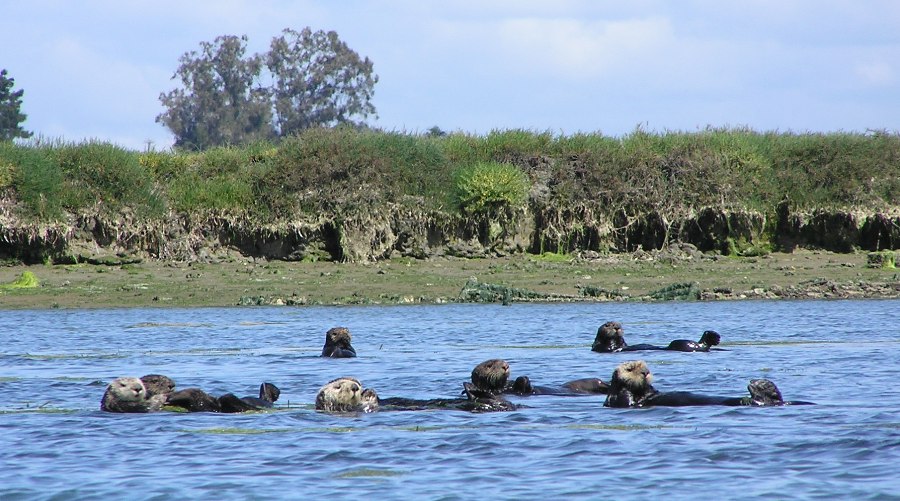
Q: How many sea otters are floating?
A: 7